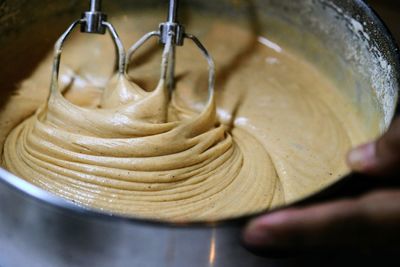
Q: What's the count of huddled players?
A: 0